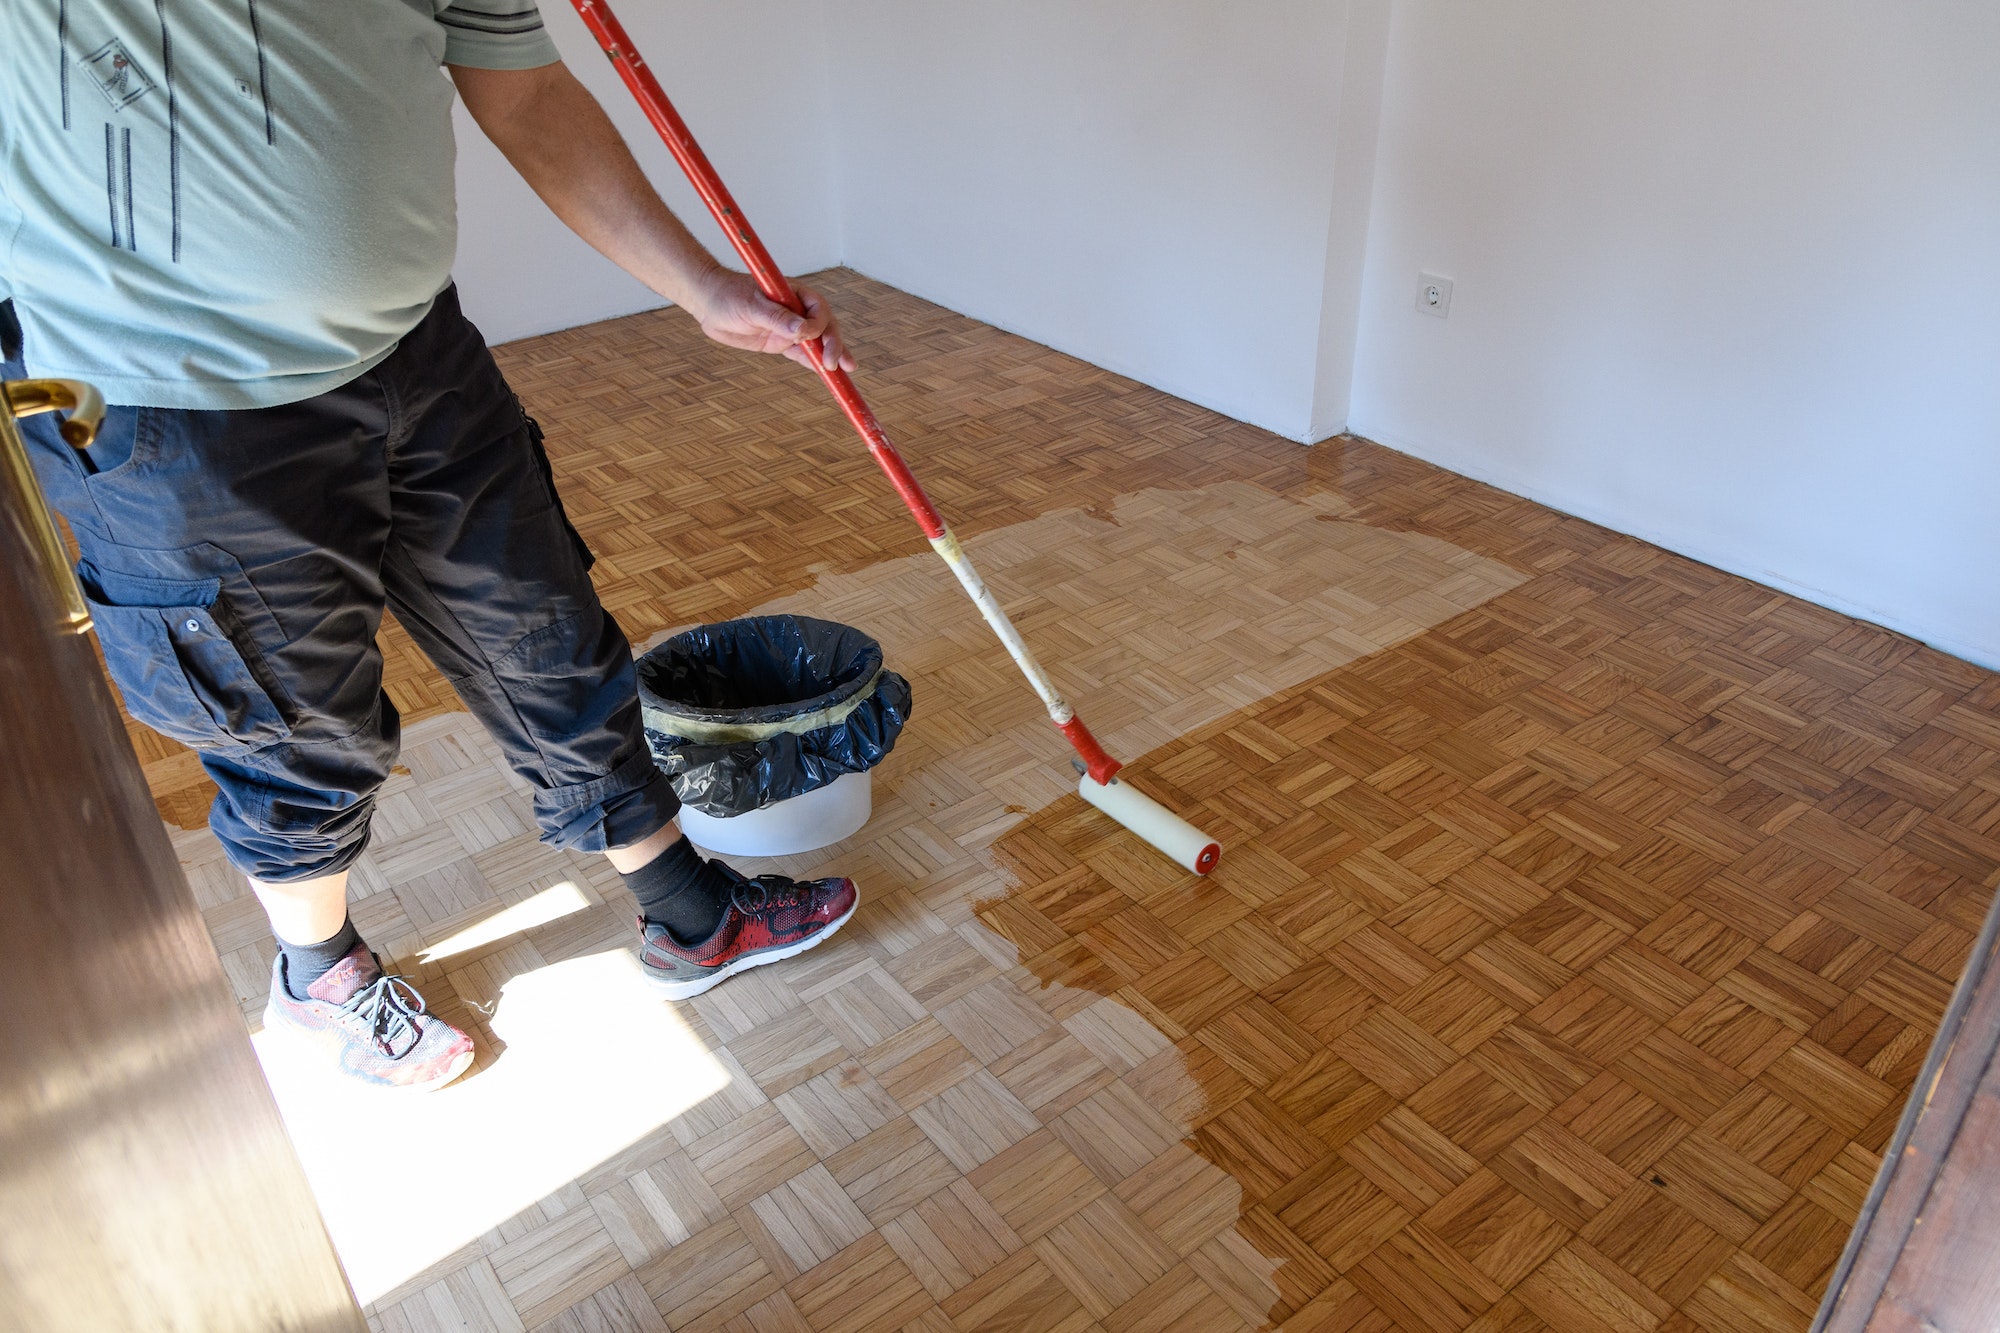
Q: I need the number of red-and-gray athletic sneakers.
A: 2